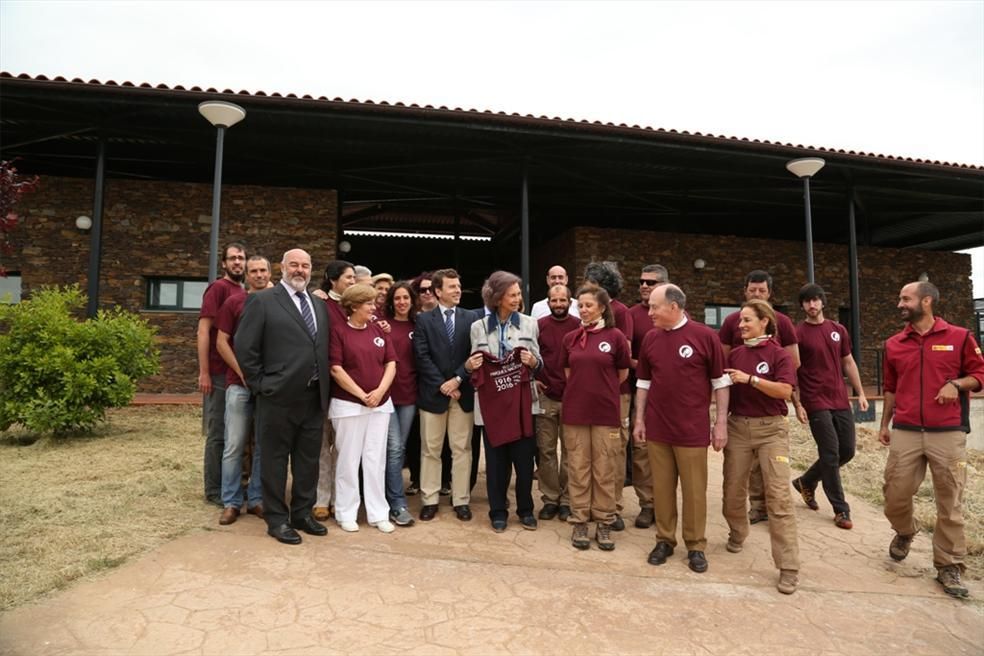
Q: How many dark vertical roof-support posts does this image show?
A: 3